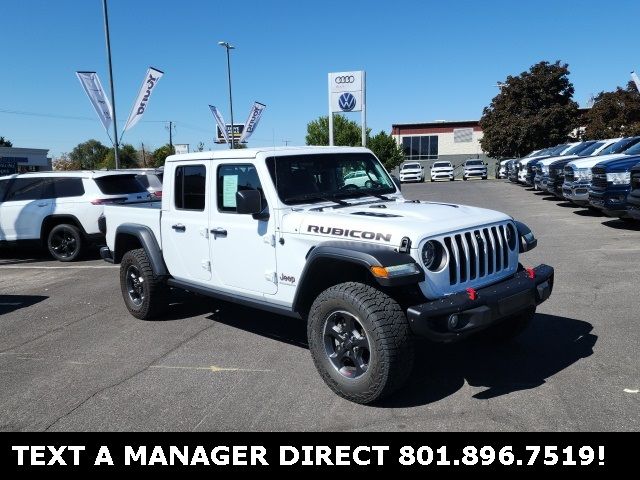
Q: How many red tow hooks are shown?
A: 2